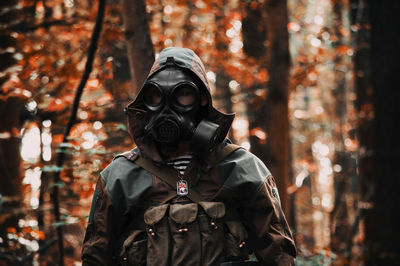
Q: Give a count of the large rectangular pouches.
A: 3